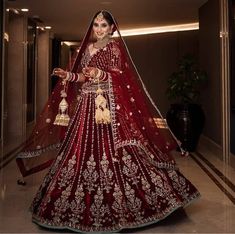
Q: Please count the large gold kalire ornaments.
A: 2